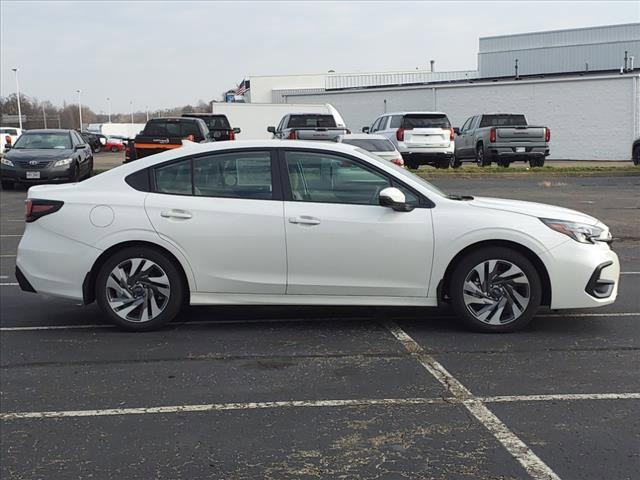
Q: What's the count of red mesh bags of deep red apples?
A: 0